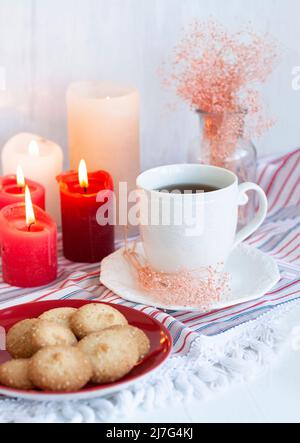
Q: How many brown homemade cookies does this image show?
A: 8